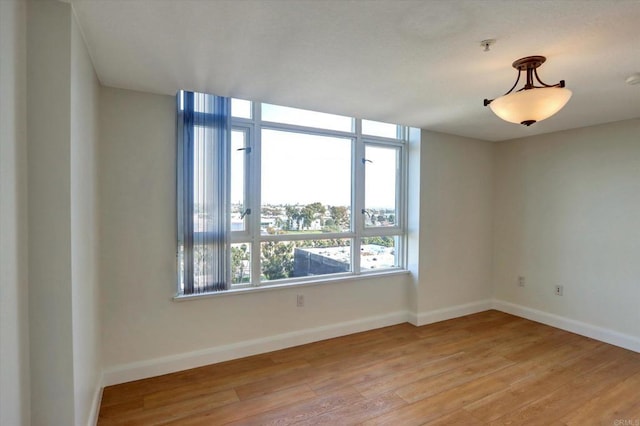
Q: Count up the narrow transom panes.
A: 3